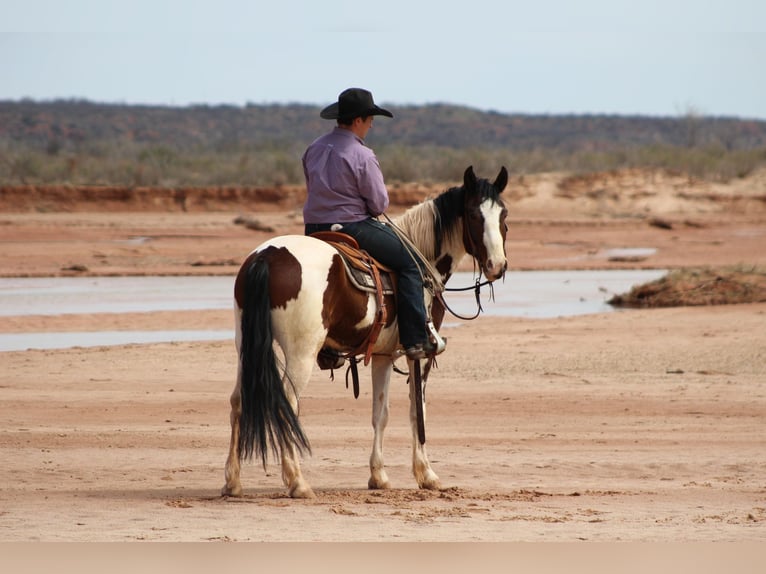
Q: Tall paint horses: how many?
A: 1